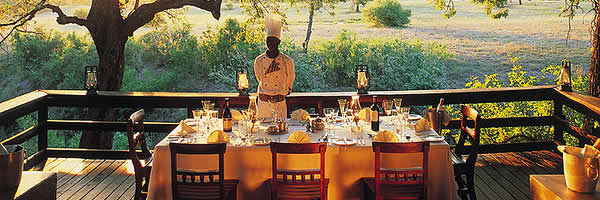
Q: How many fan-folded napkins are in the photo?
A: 8